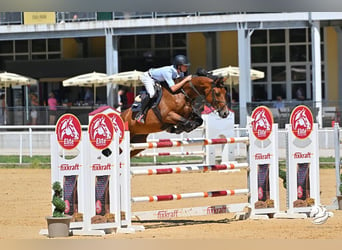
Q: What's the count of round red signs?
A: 5